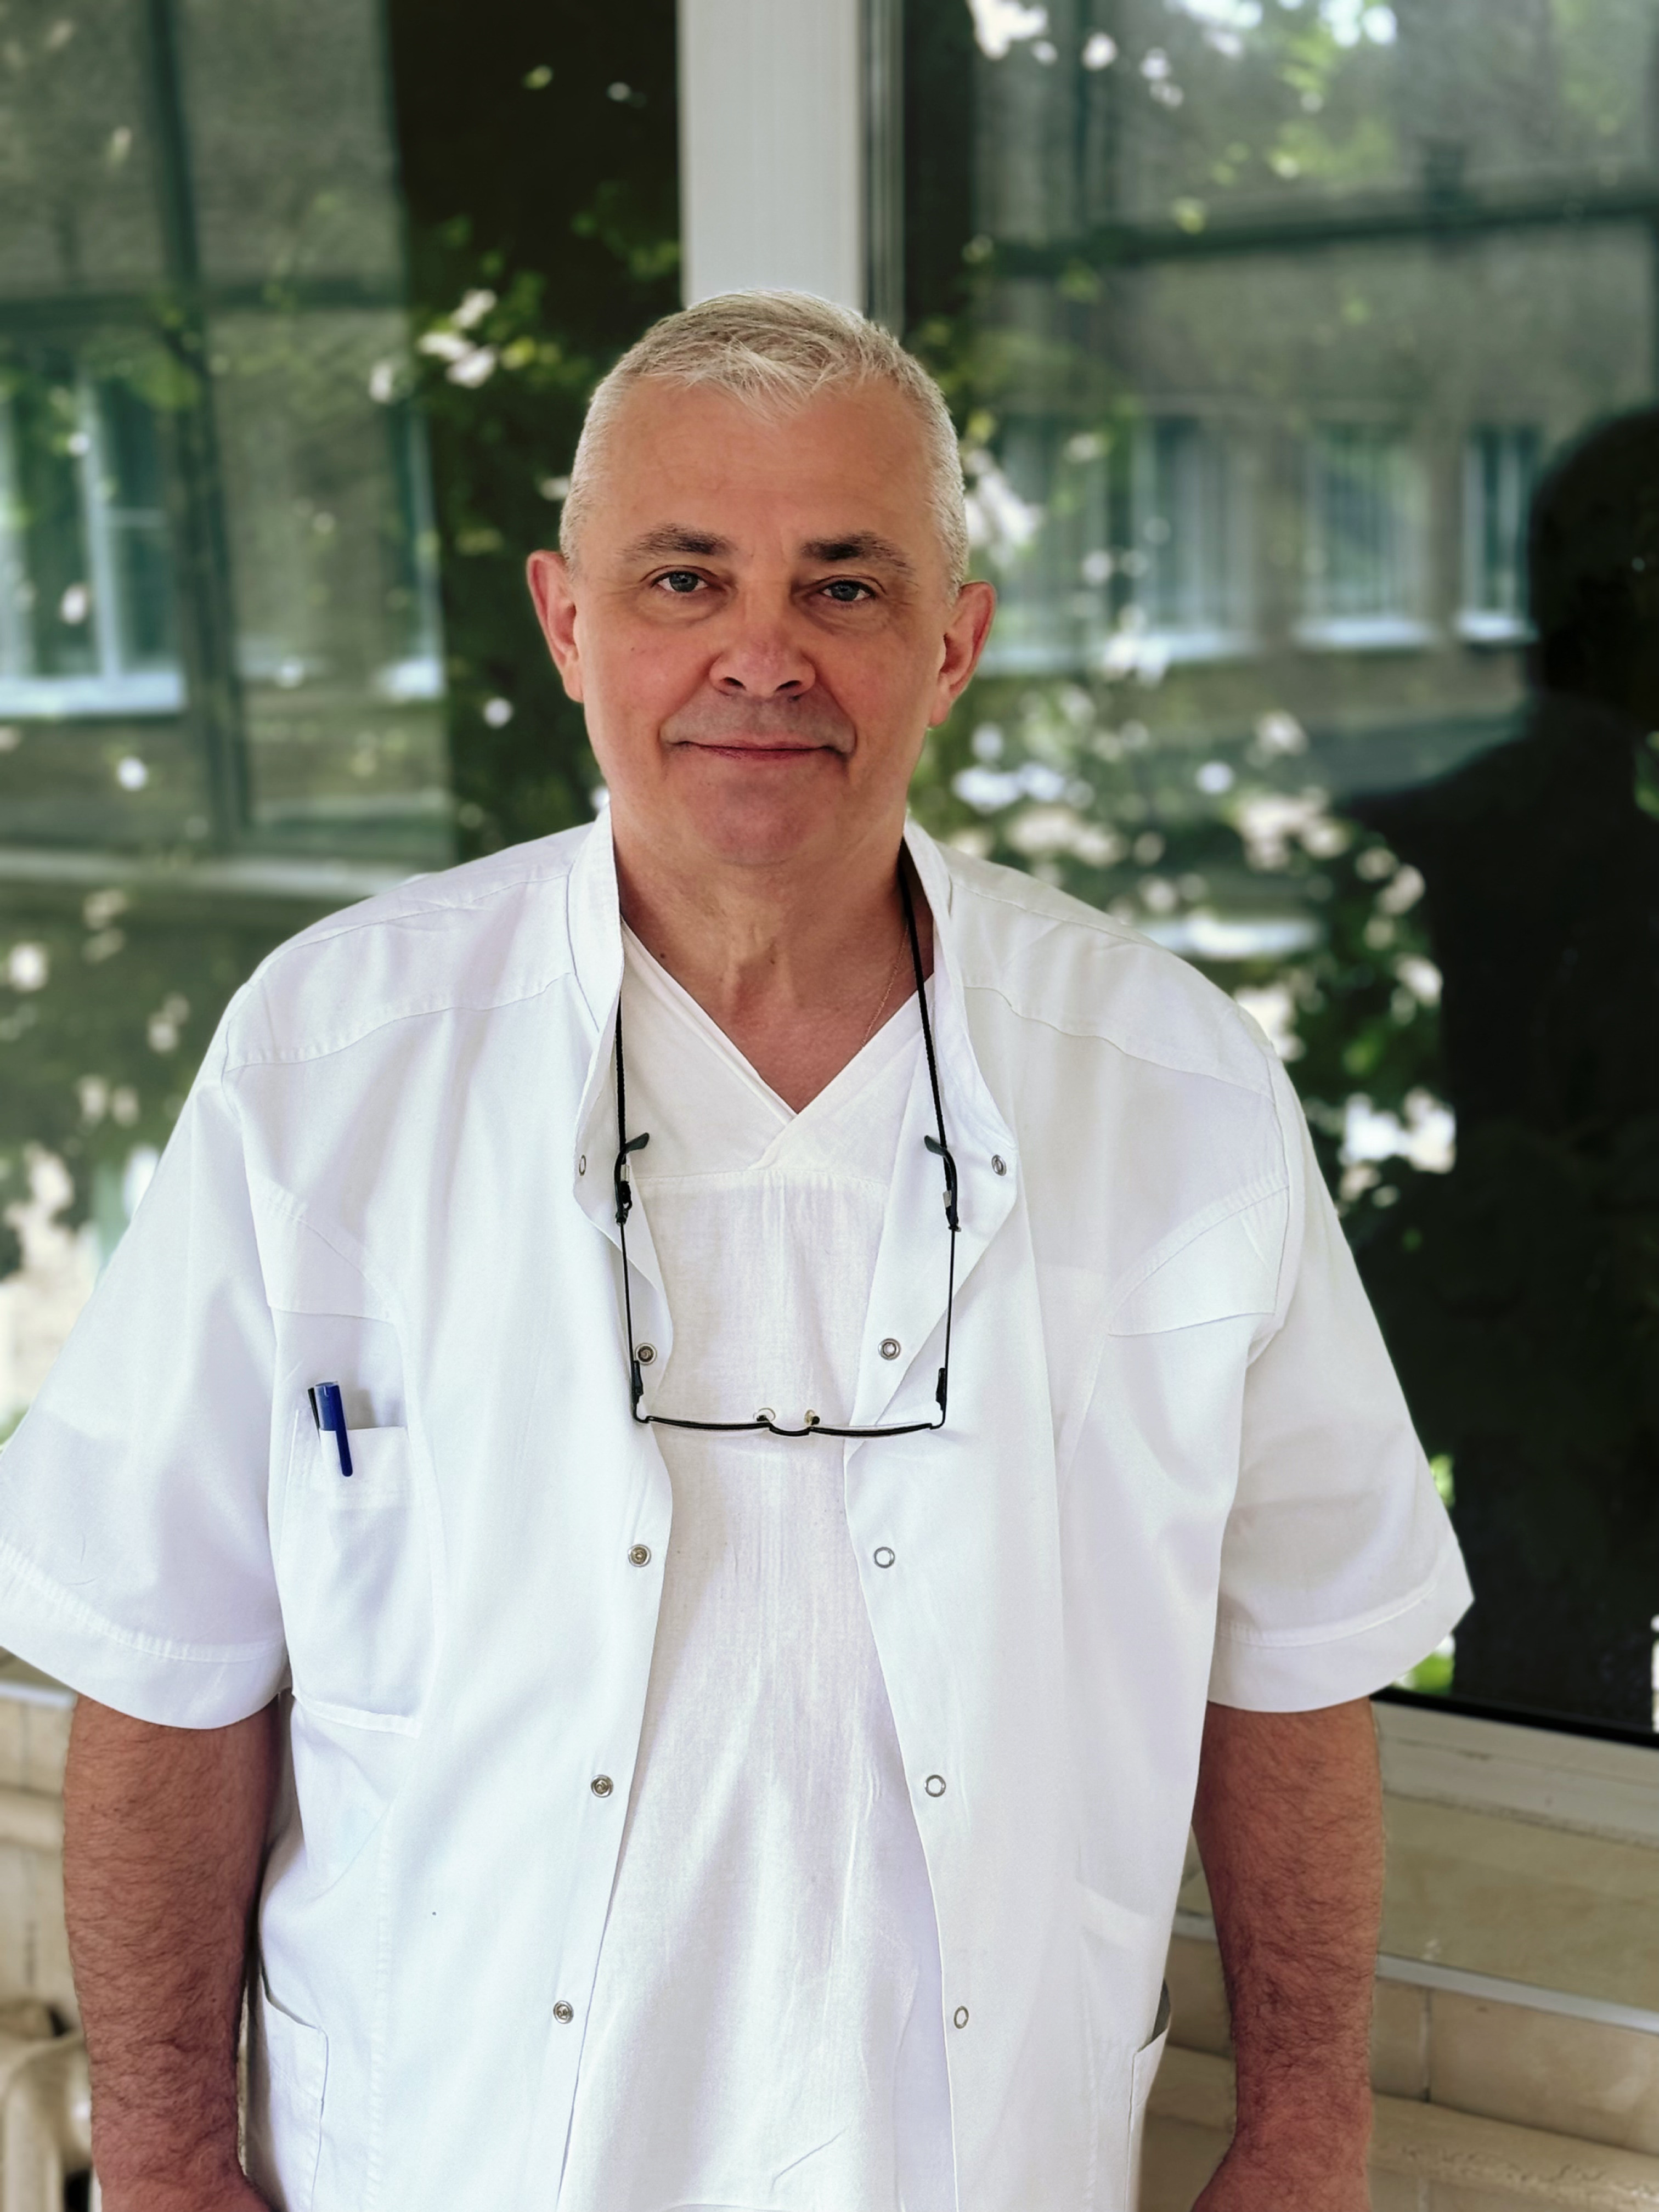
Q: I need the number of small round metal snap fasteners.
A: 10